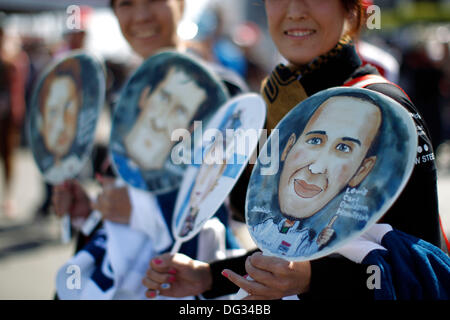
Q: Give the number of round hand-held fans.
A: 4